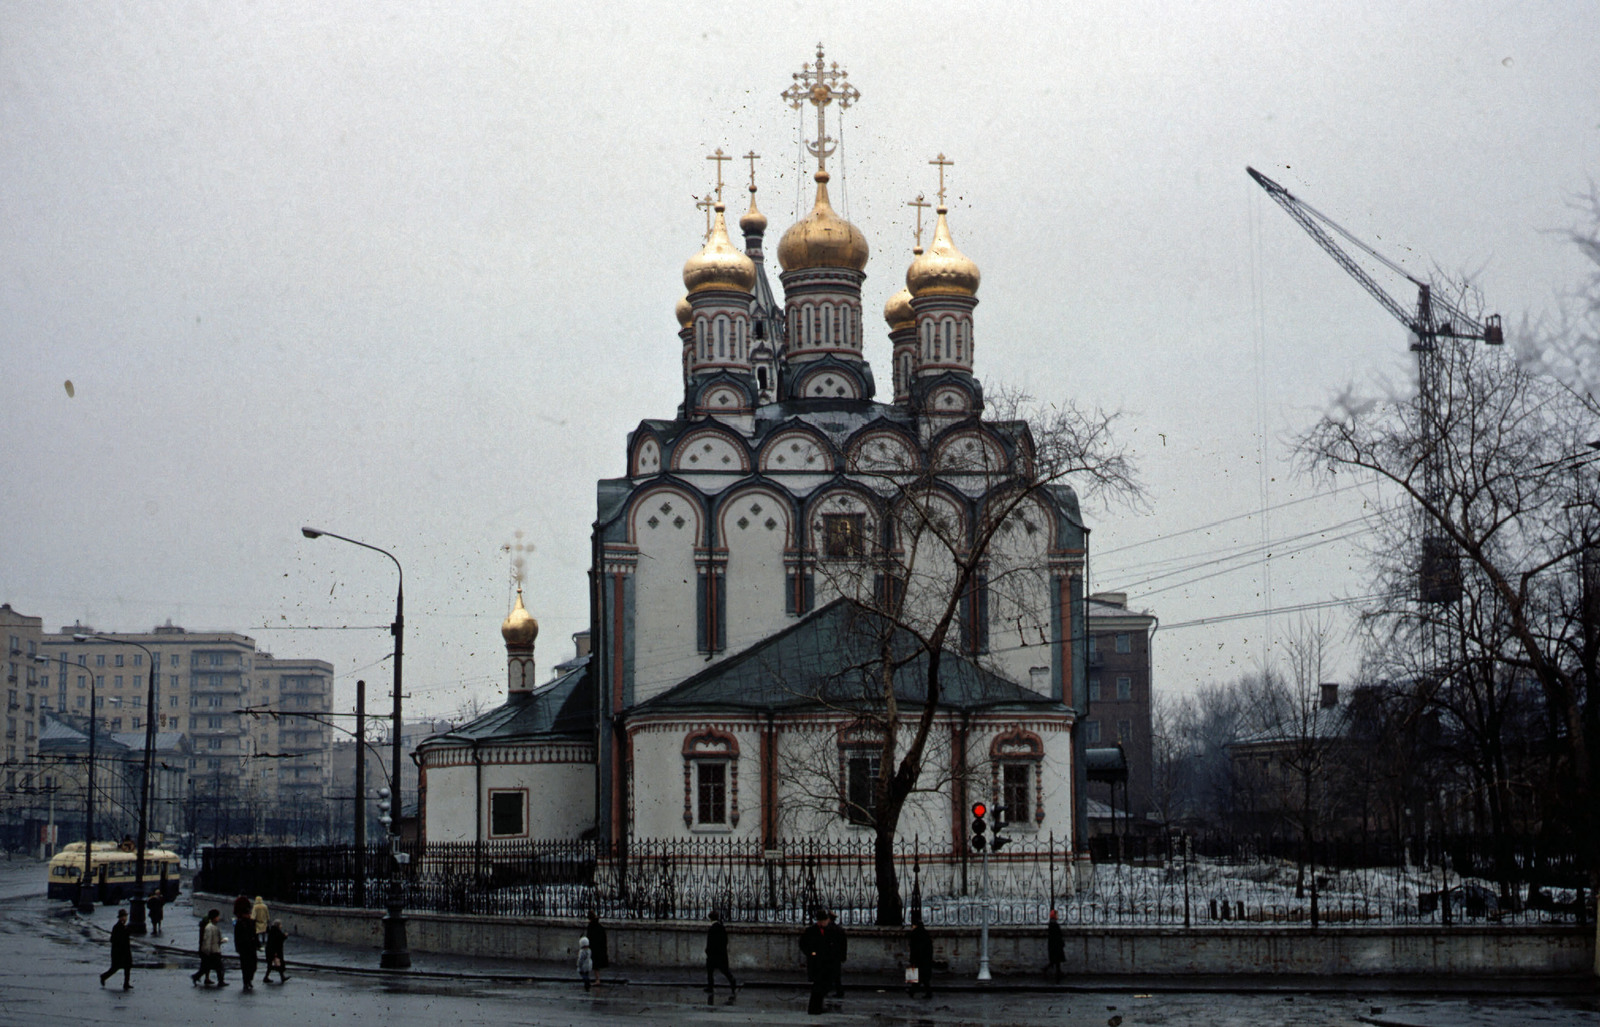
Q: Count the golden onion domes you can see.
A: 7